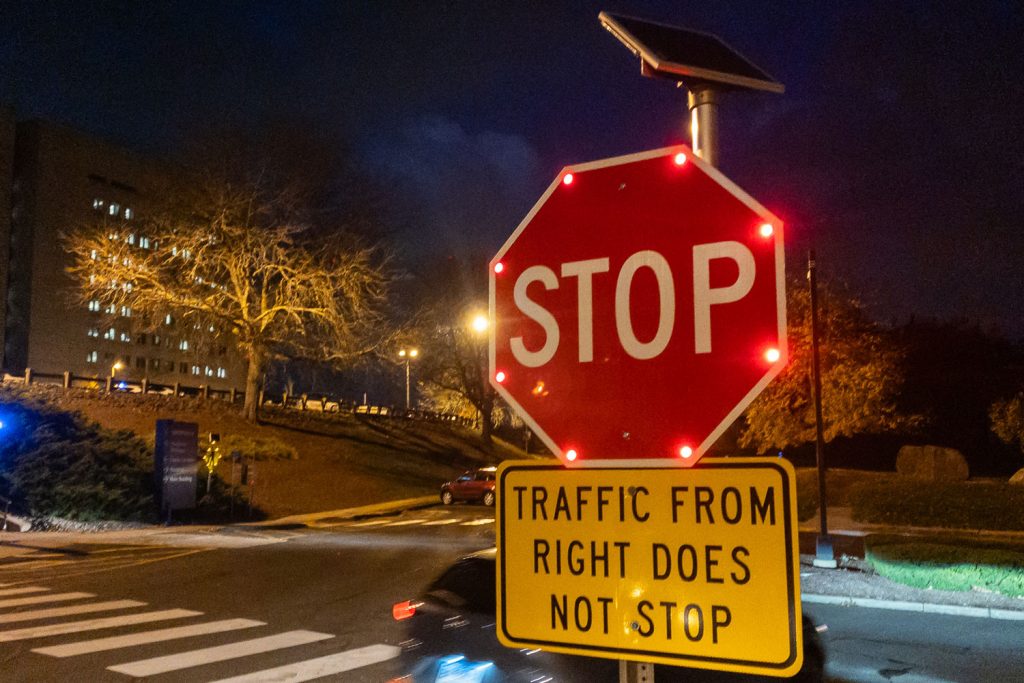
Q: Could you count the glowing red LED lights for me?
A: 8